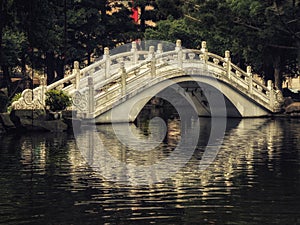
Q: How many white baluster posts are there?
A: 13